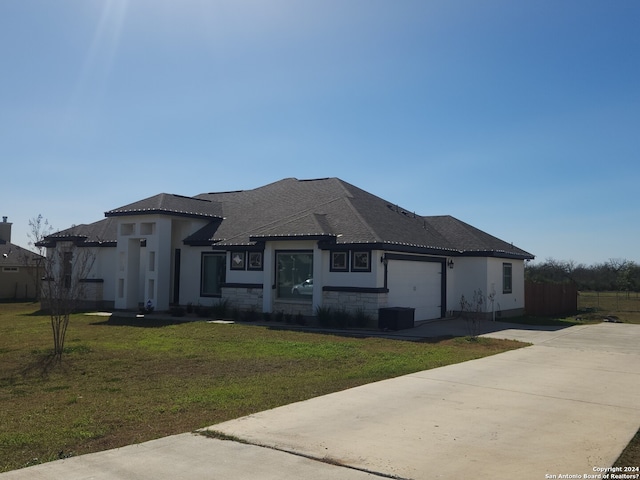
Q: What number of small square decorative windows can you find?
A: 4